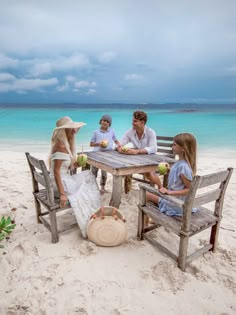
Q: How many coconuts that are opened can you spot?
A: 4